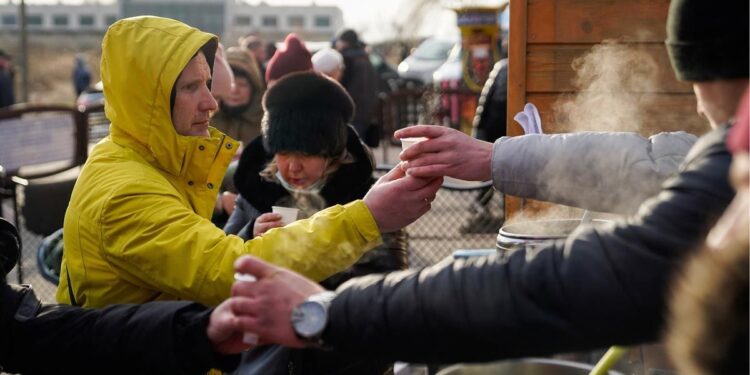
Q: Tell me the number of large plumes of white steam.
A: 1